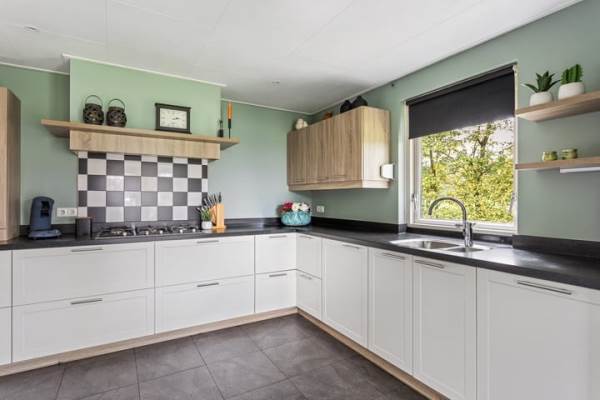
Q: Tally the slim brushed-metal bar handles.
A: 12